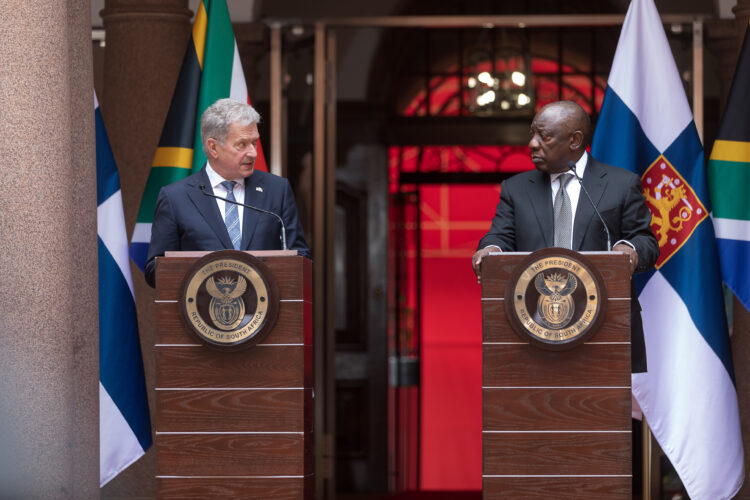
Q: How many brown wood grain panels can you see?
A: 12